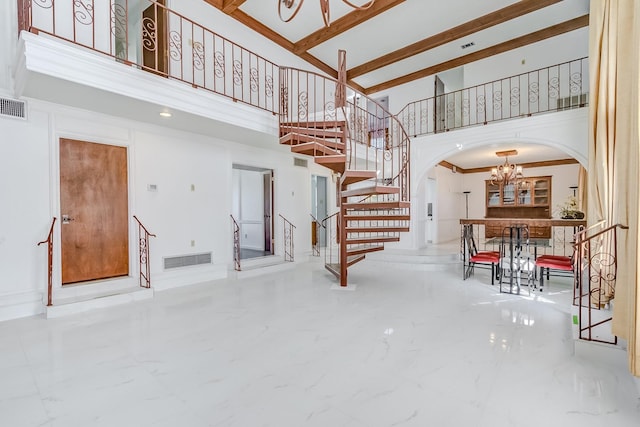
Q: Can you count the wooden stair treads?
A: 14